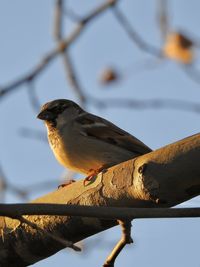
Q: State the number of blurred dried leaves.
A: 2